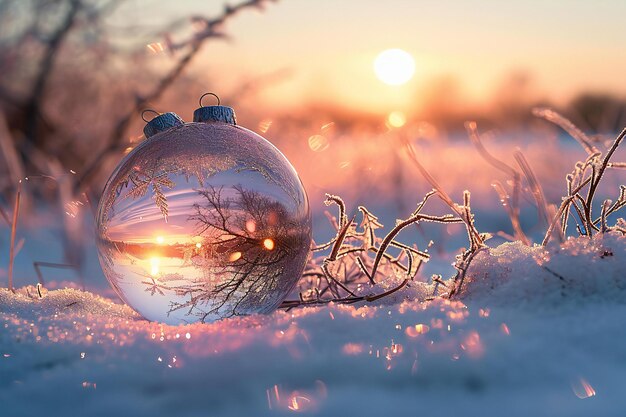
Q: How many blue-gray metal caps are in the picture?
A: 2